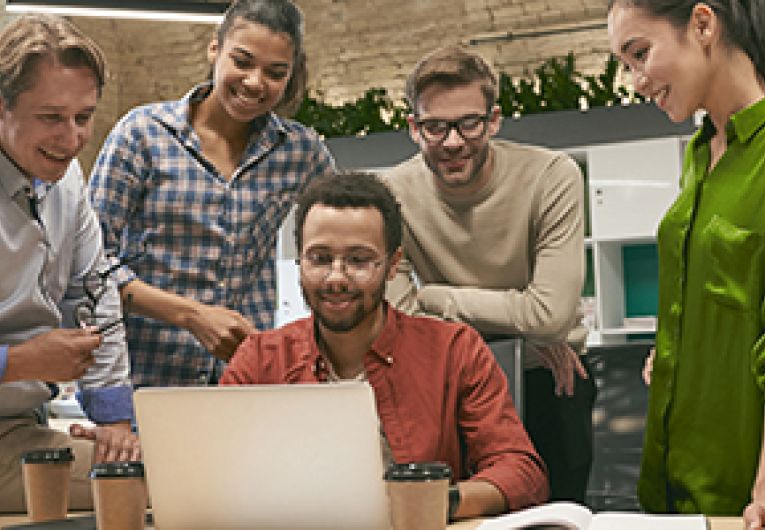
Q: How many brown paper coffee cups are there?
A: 3